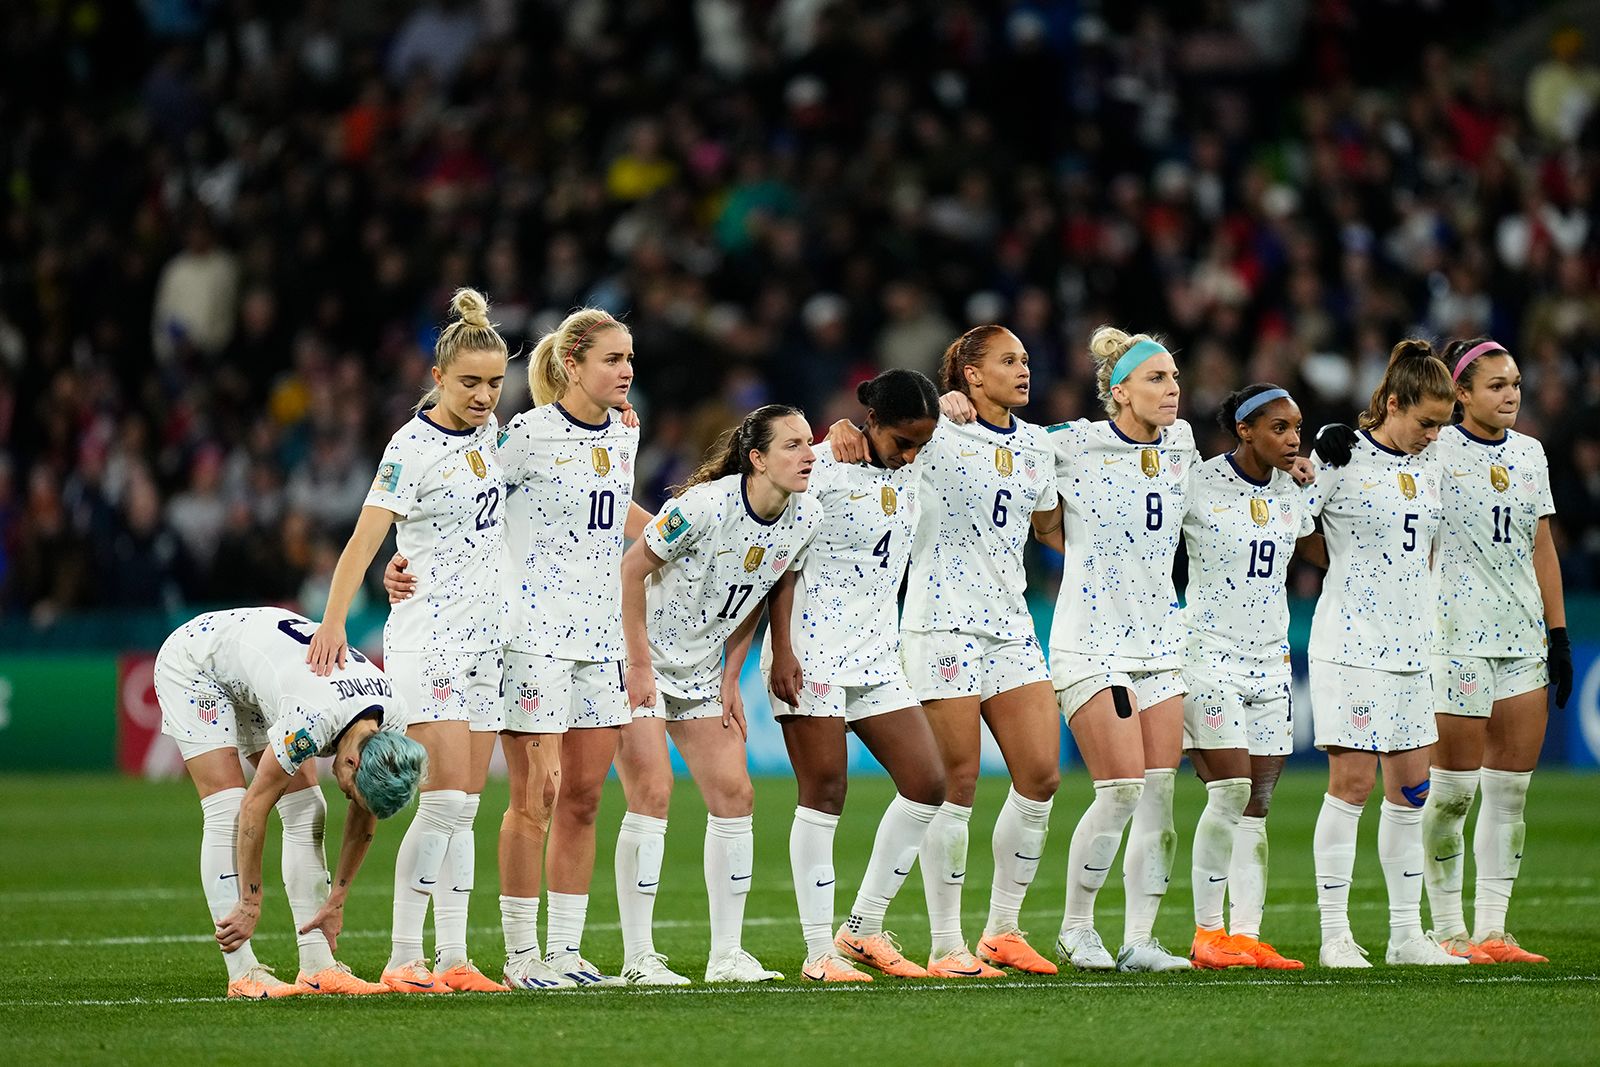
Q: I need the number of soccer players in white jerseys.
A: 10